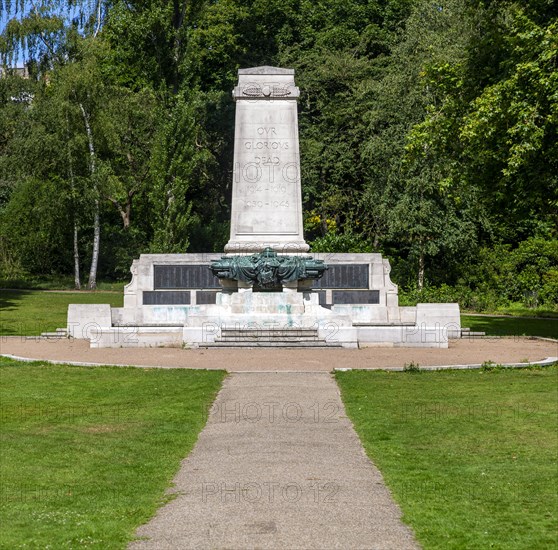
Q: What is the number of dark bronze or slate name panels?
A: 6